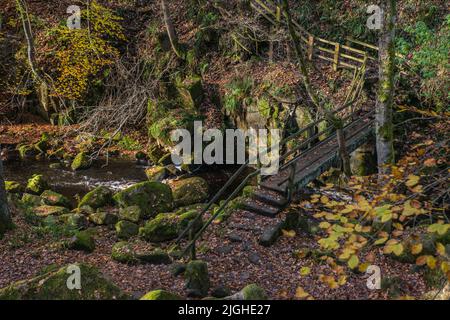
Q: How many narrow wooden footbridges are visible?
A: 1